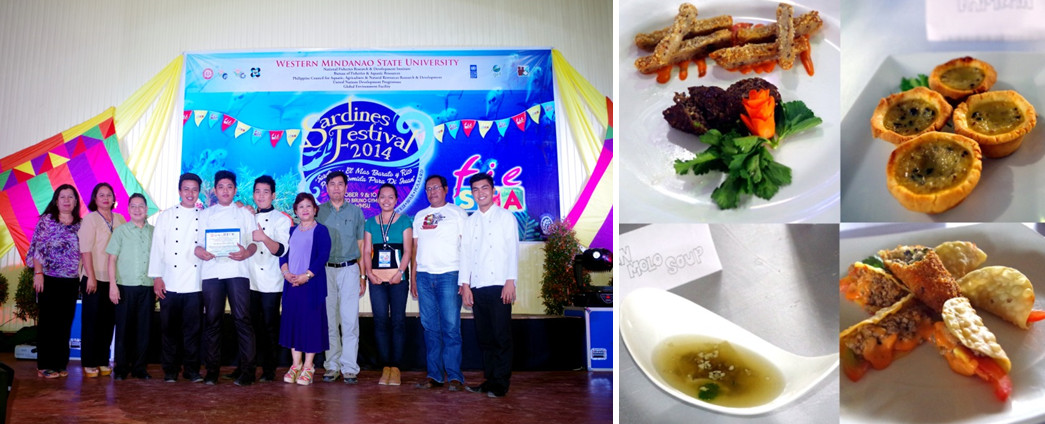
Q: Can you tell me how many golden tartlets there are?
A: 4